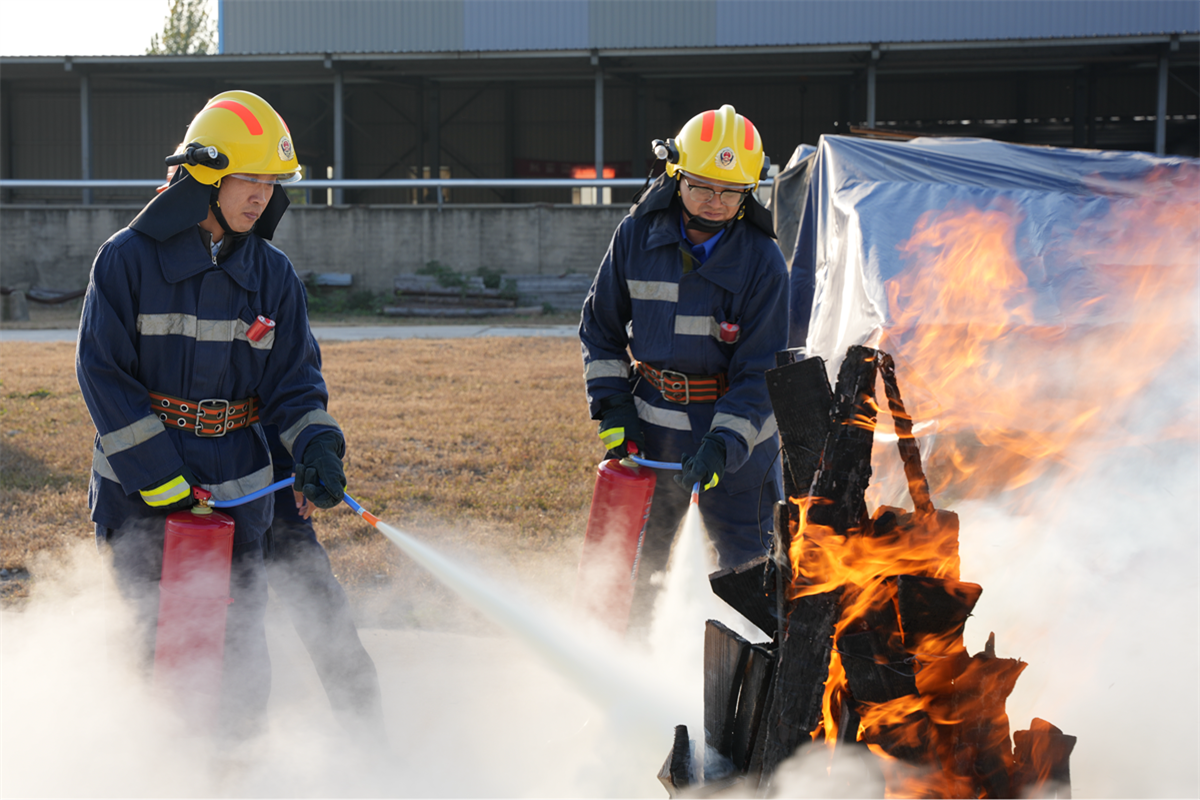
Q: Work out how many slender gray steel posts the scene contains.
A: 5